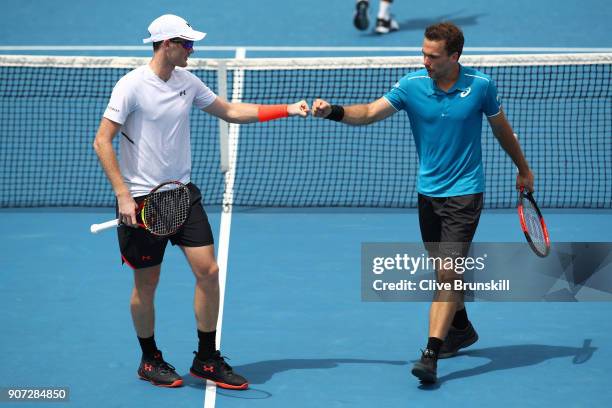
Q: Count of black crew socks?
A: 4